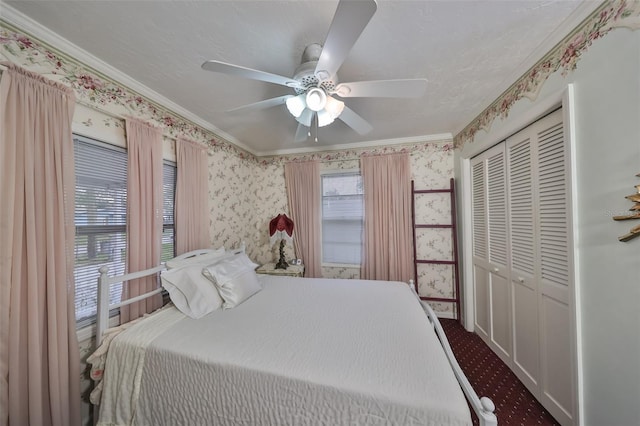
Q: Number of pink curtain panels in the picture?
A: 5